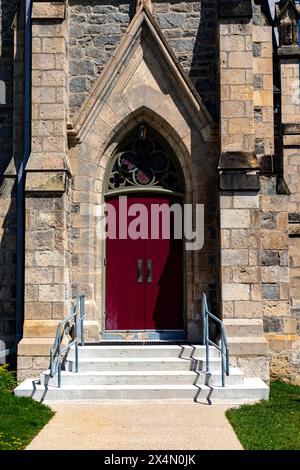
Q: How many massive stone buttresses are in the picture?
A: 2